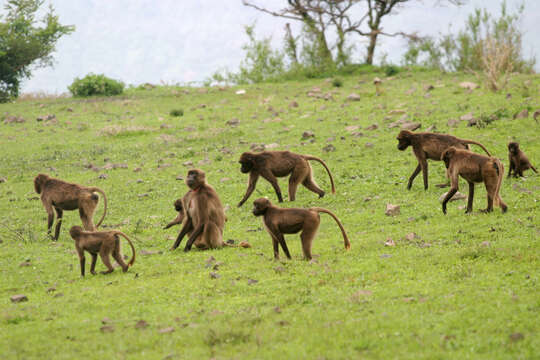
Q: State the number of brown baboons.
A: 9